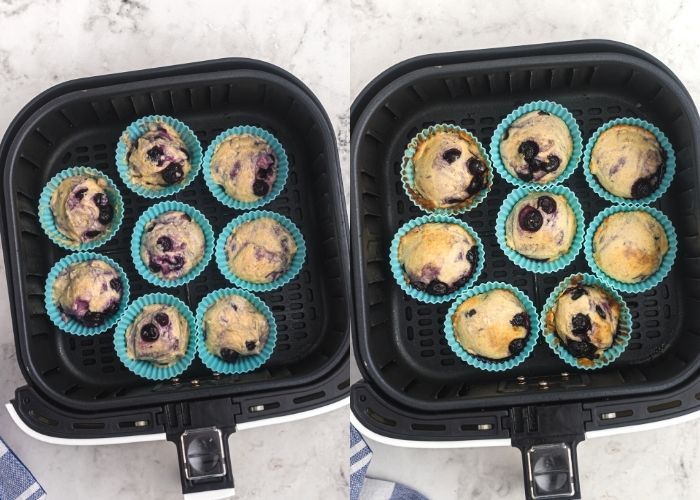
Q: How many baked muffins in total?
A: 8